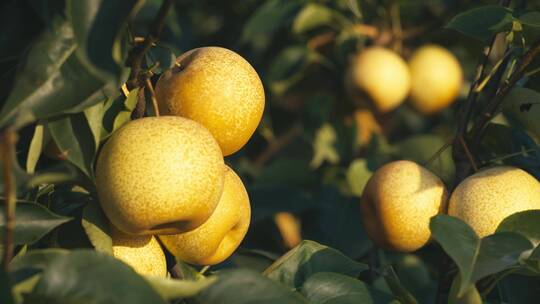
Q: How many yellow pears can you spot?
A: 8